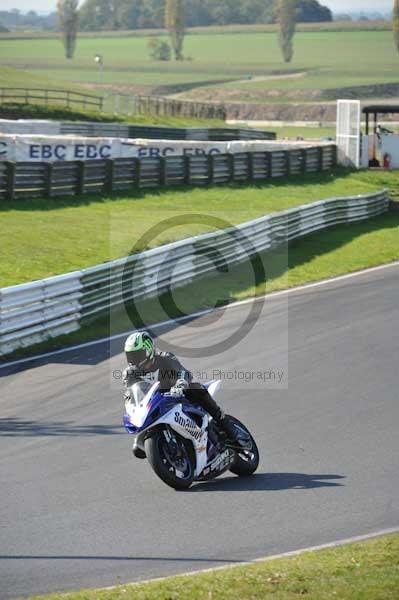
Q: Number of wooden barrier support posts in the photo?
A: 15